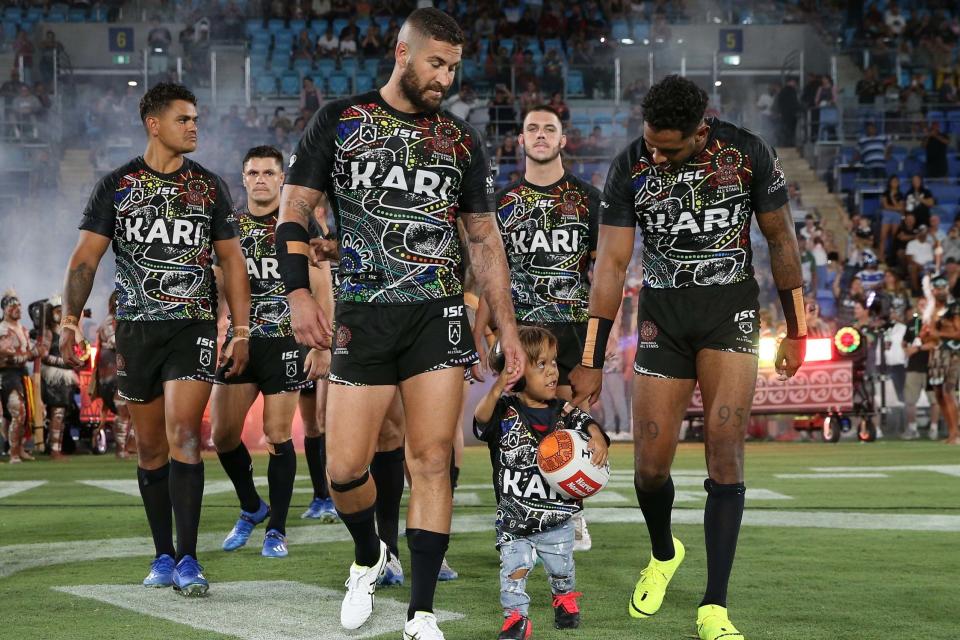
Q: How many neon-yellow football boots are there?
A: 2